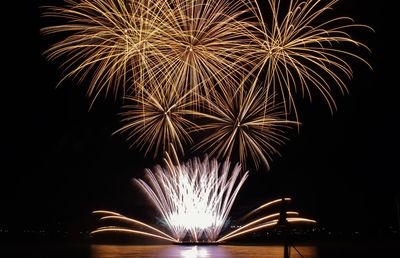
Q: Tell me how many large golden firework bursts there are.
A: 5